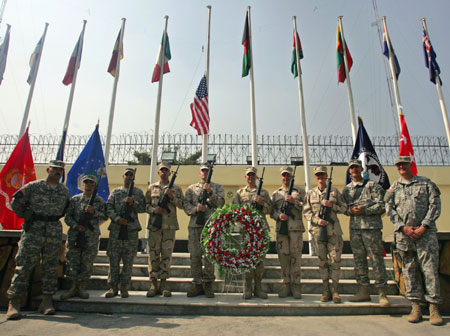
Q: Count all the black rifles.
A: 7